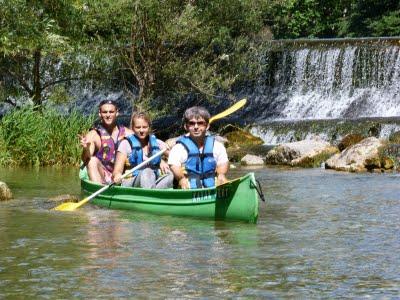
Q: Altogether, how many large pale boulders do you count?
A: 2